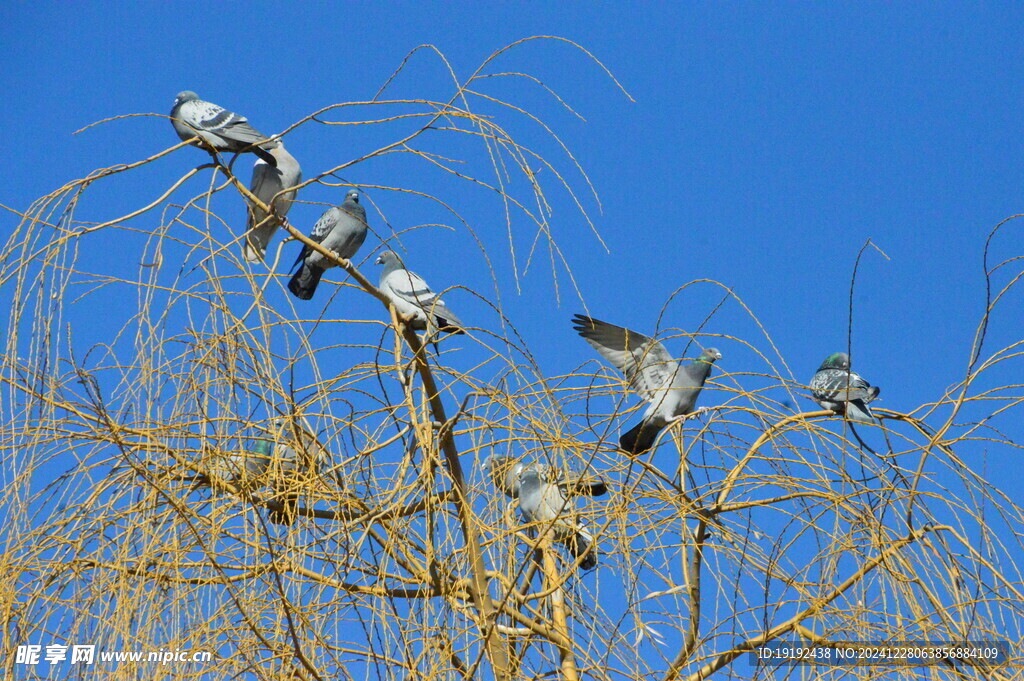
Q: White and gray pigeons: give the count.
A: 10